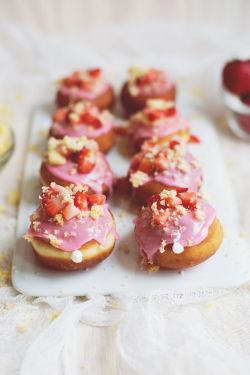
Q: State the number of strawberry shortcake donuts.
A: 8